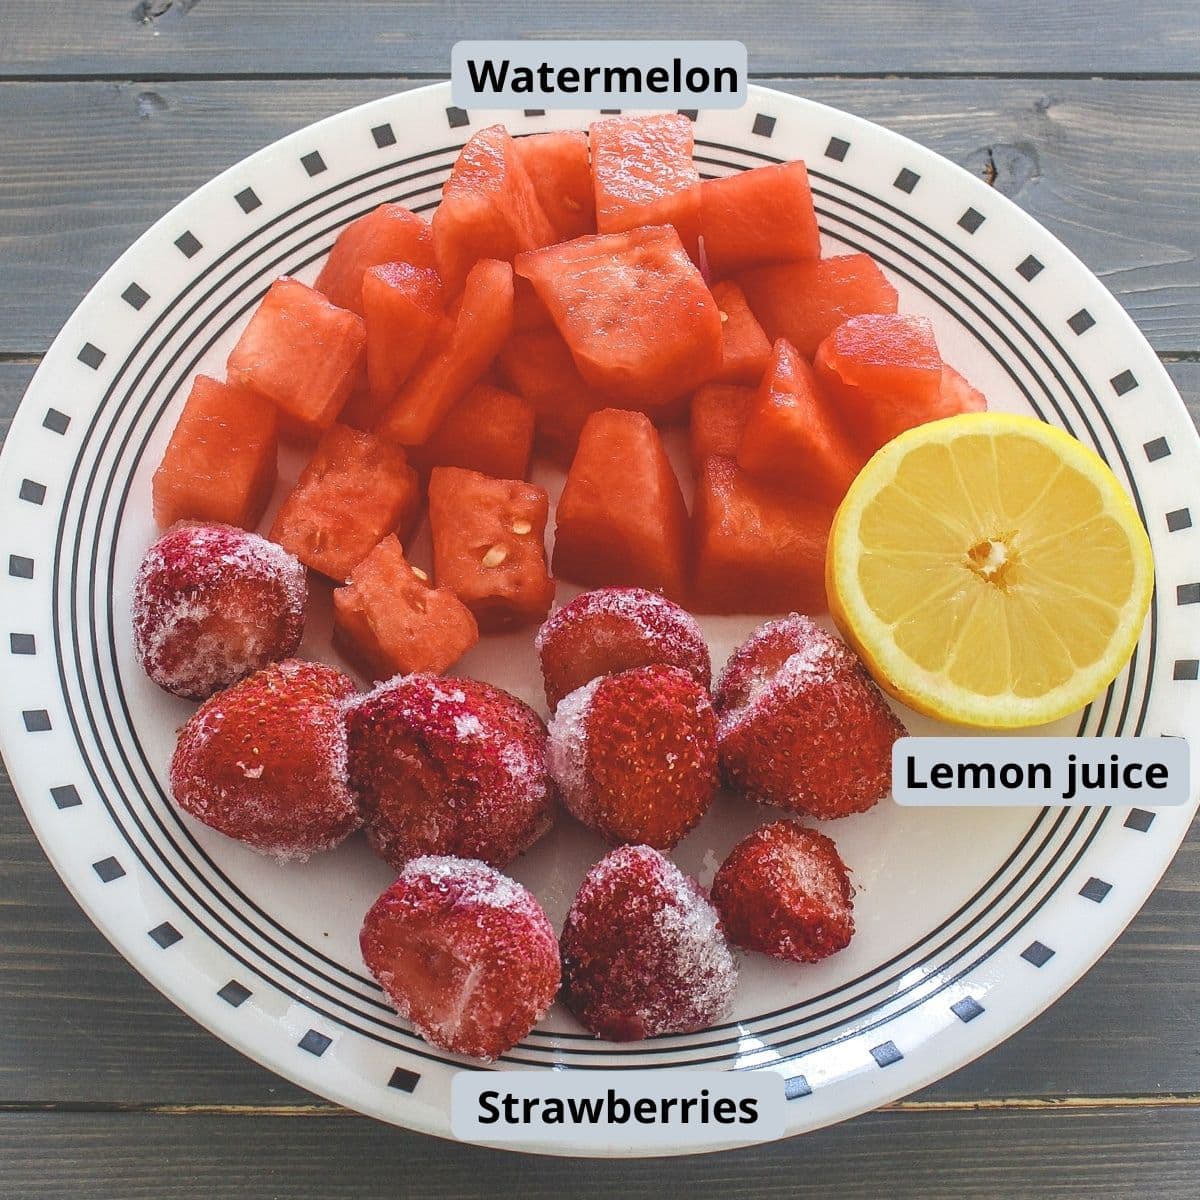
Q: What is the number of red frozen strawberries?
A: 9